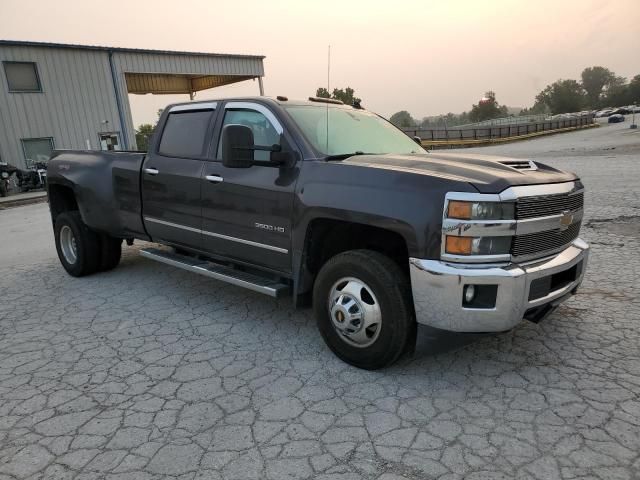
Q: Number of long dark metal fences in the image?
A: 1